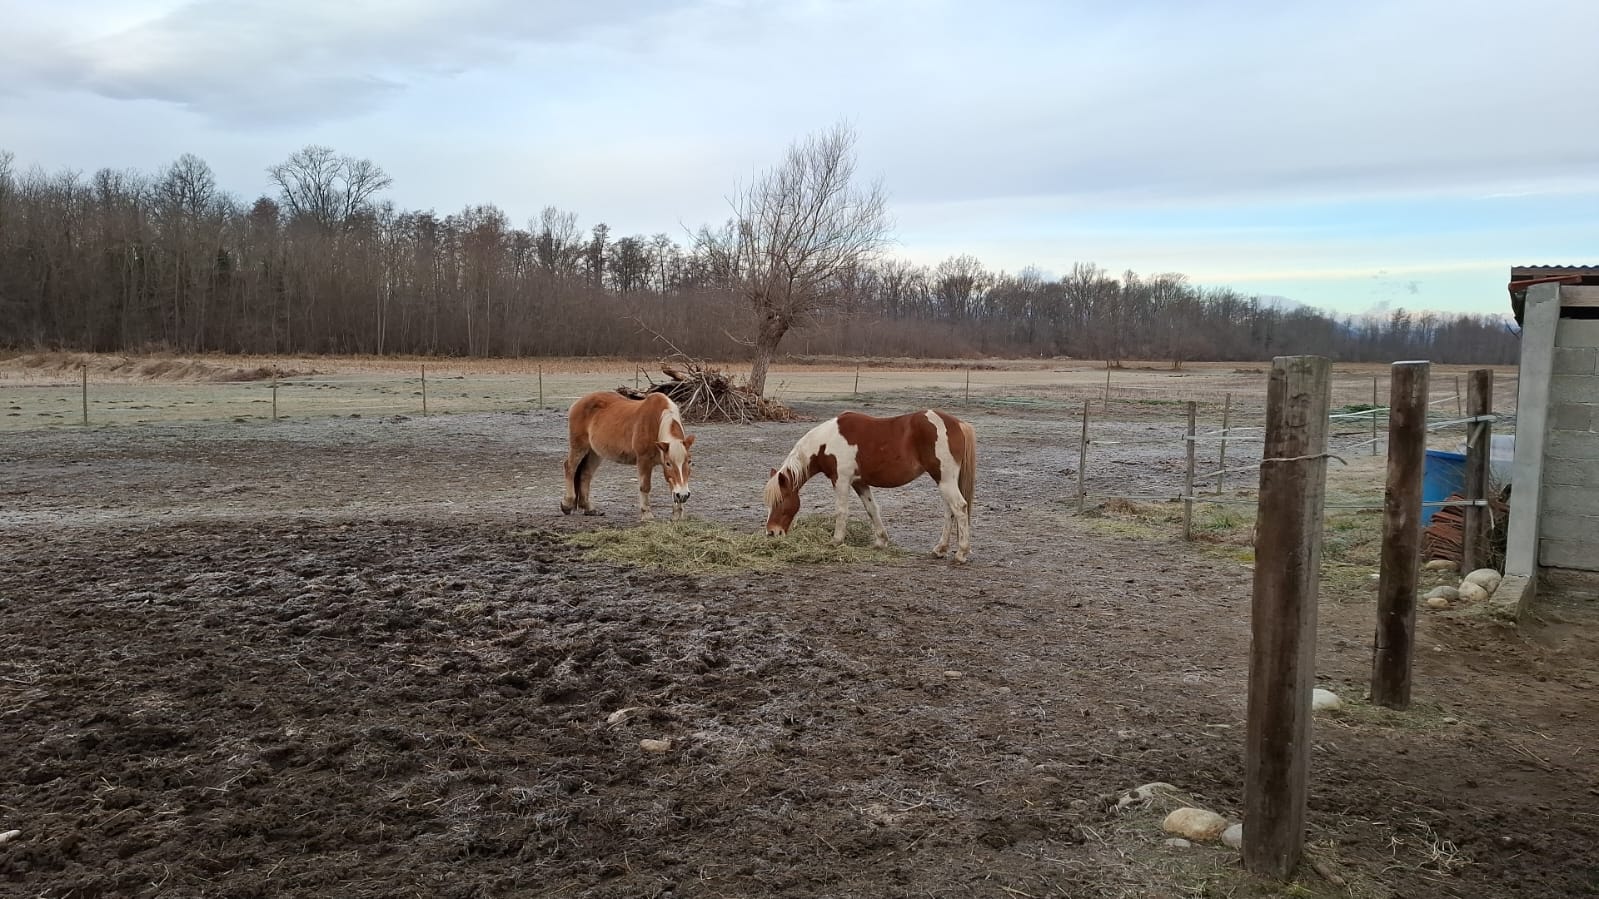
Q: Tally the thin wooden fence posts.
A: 13